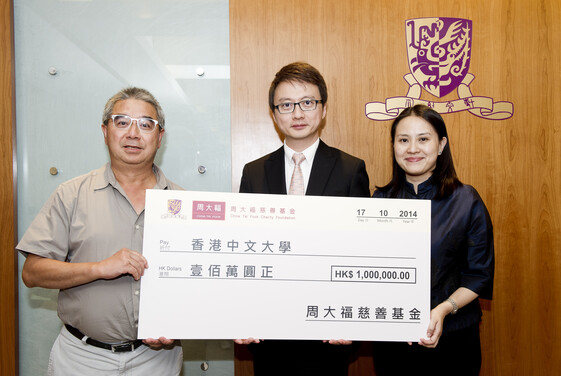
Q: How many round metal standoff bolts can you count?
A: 5